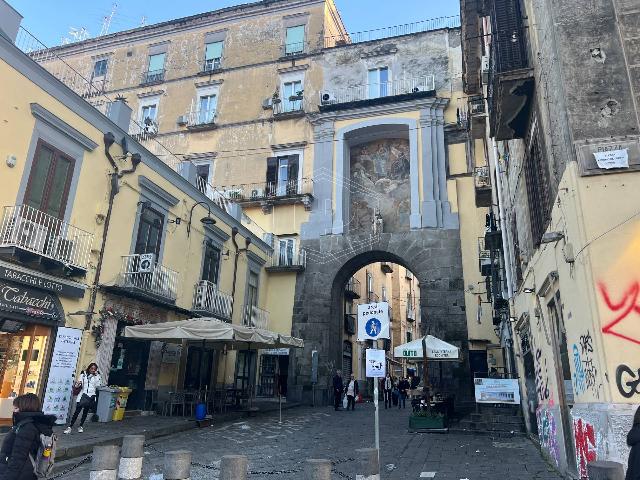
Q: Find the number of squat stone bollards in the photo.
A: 7